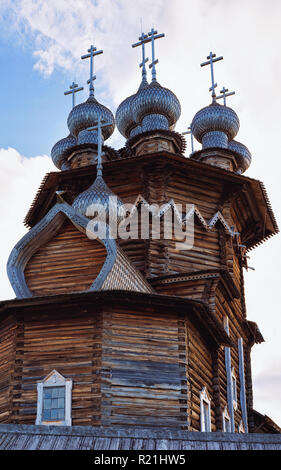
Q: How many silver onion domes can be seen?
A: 7